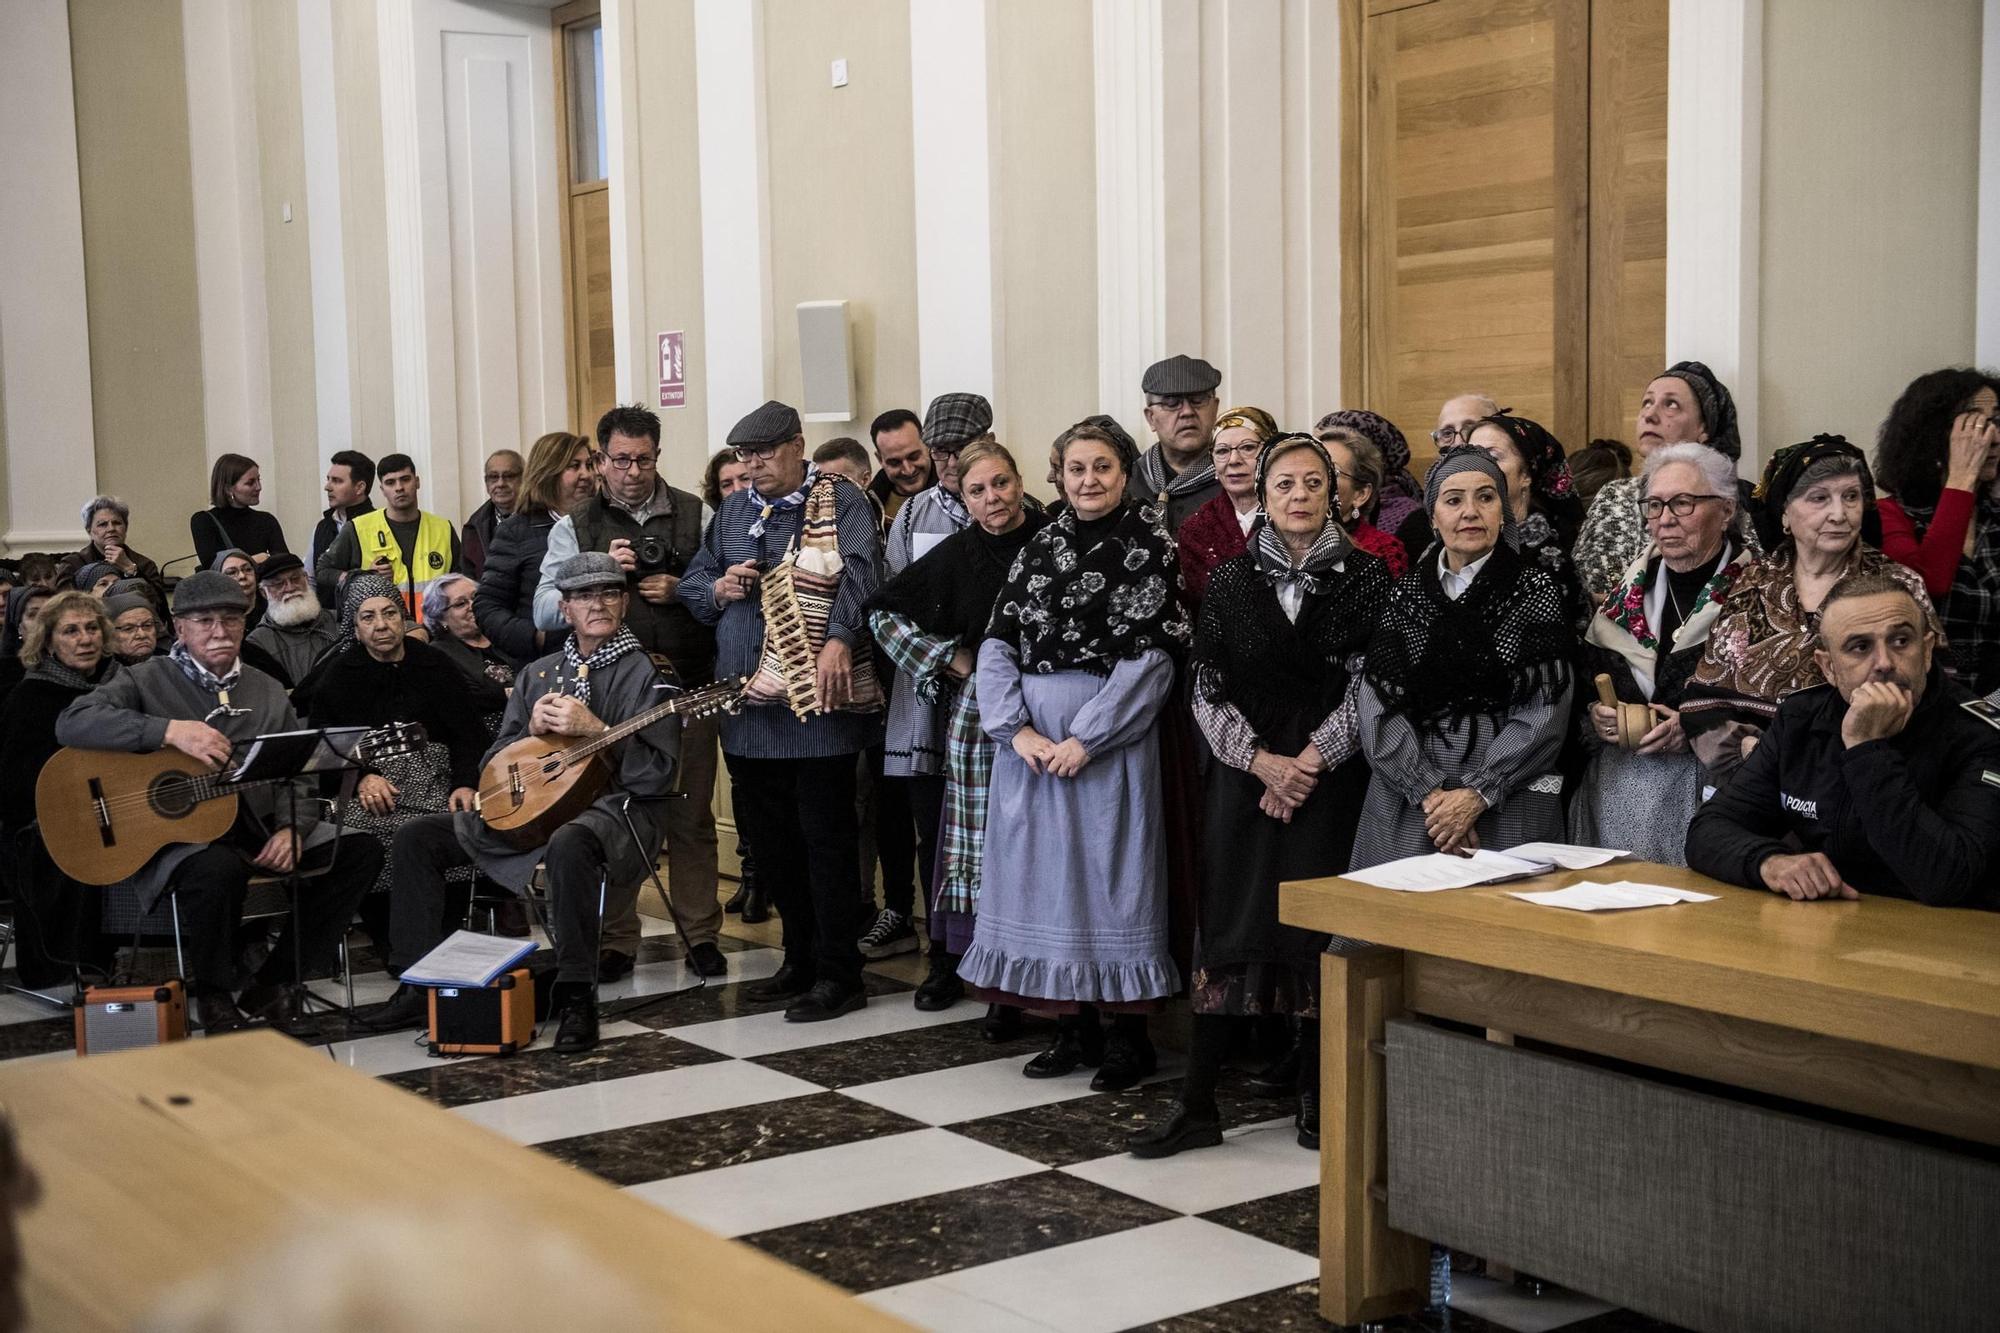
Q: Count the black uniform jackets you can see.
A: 1